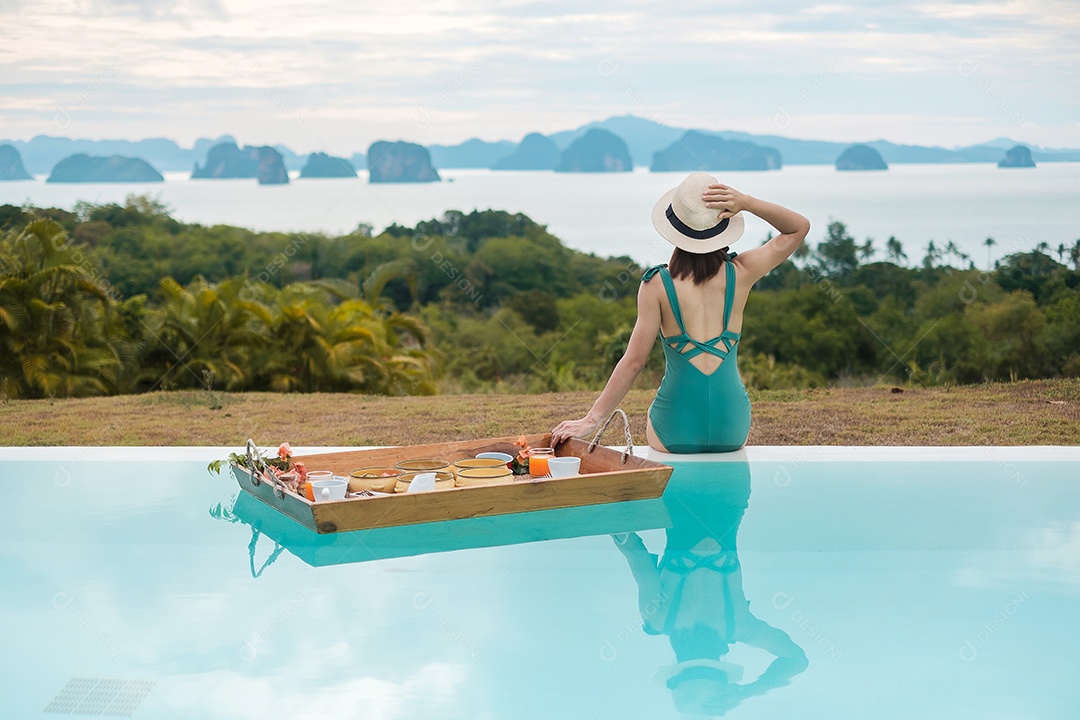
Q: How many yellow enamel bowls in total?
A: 5